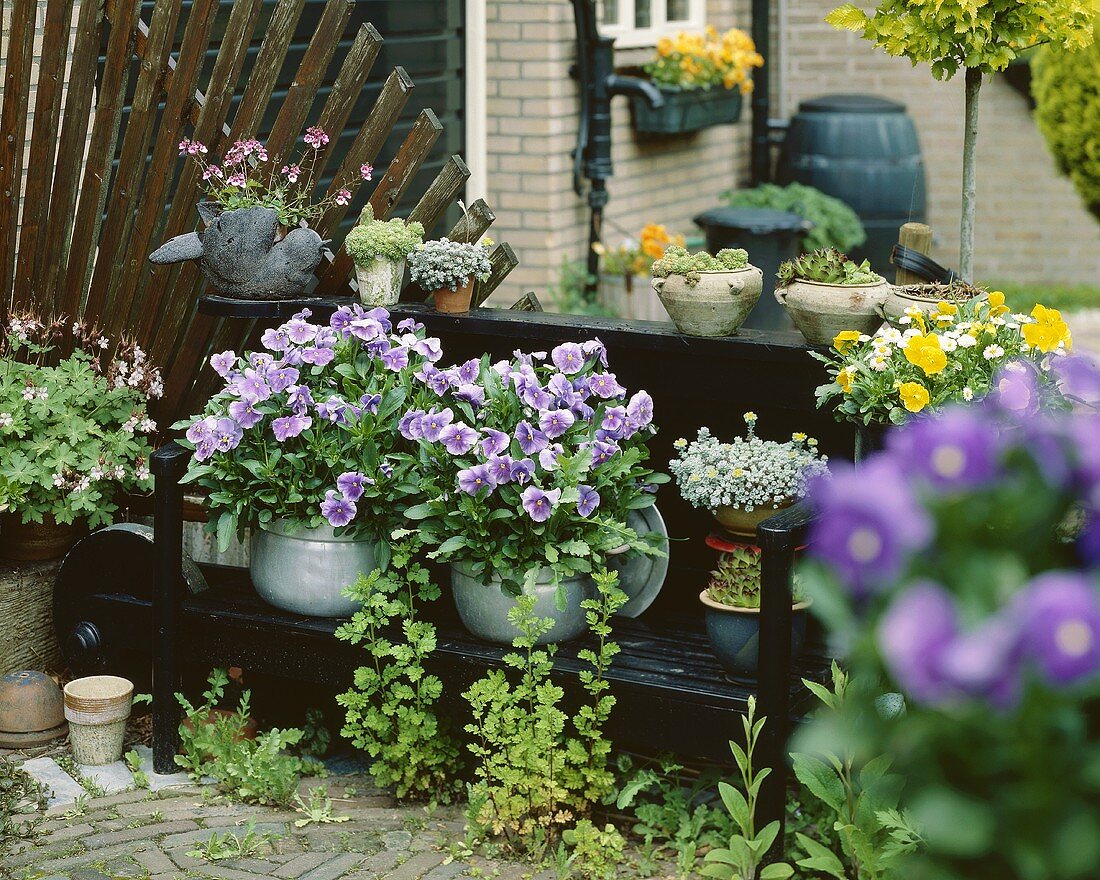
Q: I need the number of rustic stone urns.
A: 3